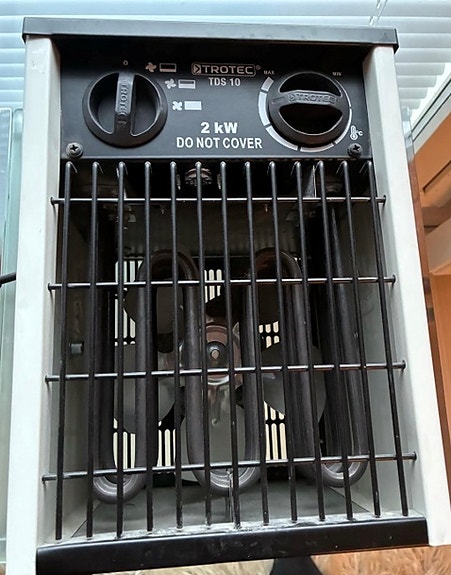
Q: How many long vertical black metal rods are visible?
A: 13